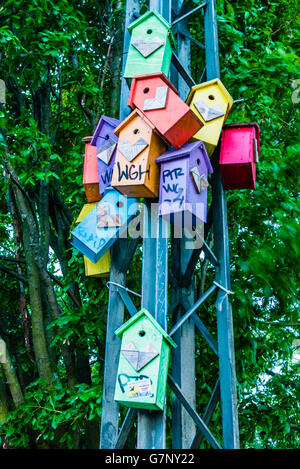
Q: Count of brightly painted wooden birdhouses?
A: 11